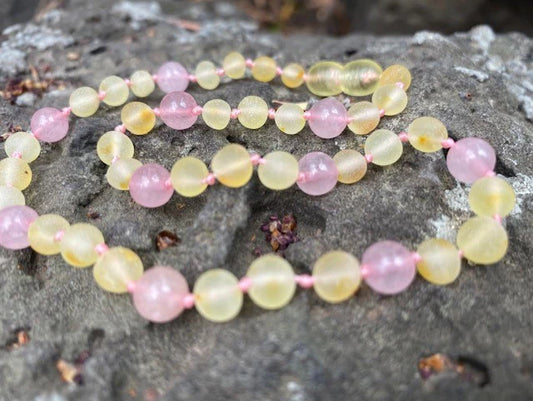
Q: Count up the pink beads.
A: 10